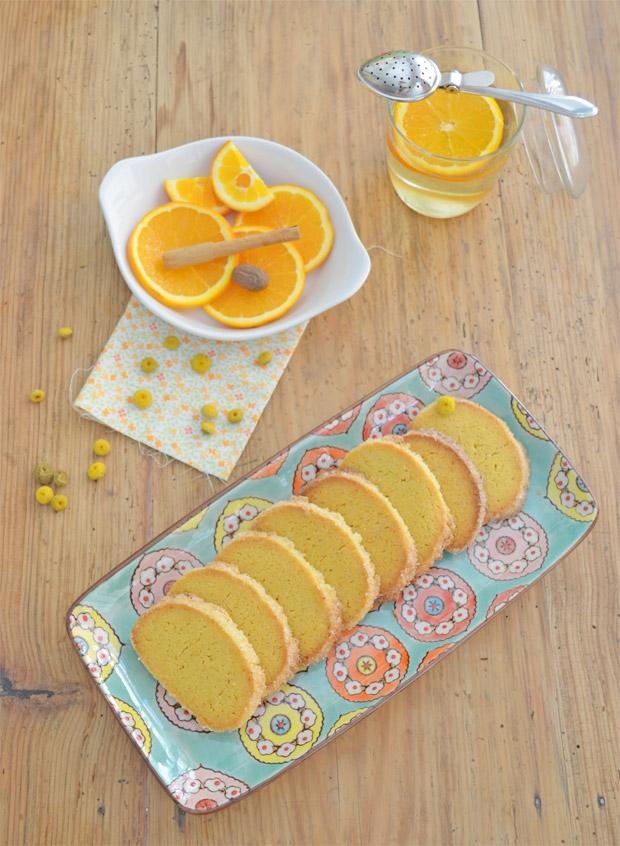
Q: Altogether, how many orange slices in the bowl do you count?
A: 5